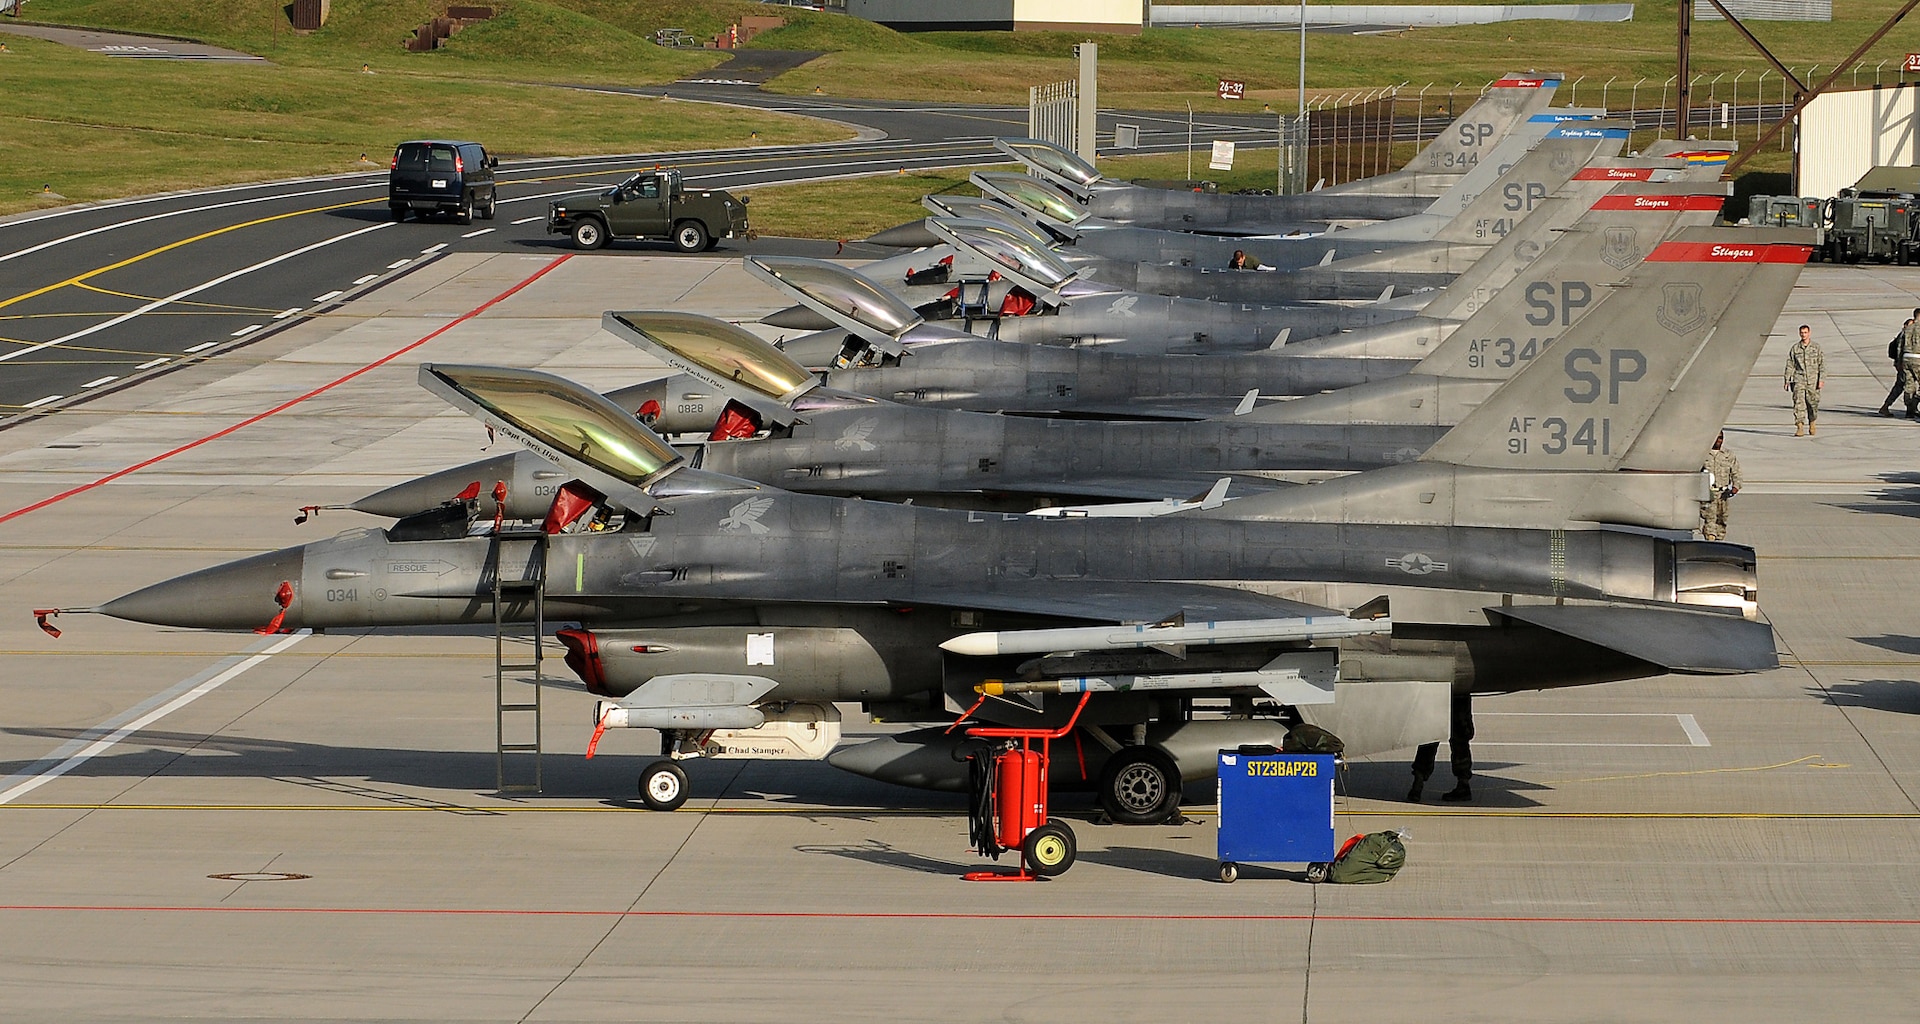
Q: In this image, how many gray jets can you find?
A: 7